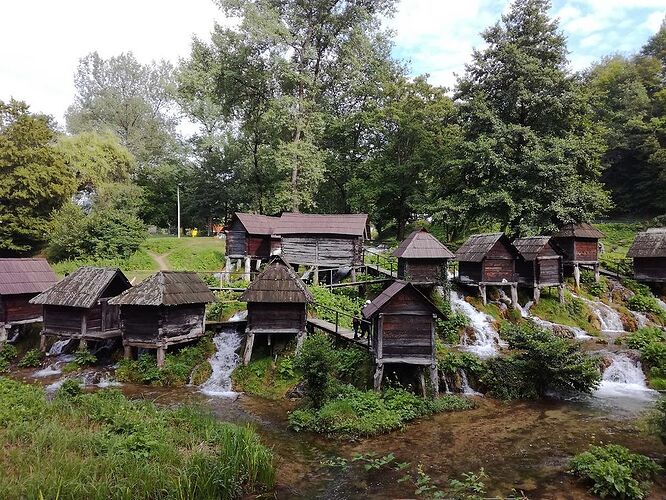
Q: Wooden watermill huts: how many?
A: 12